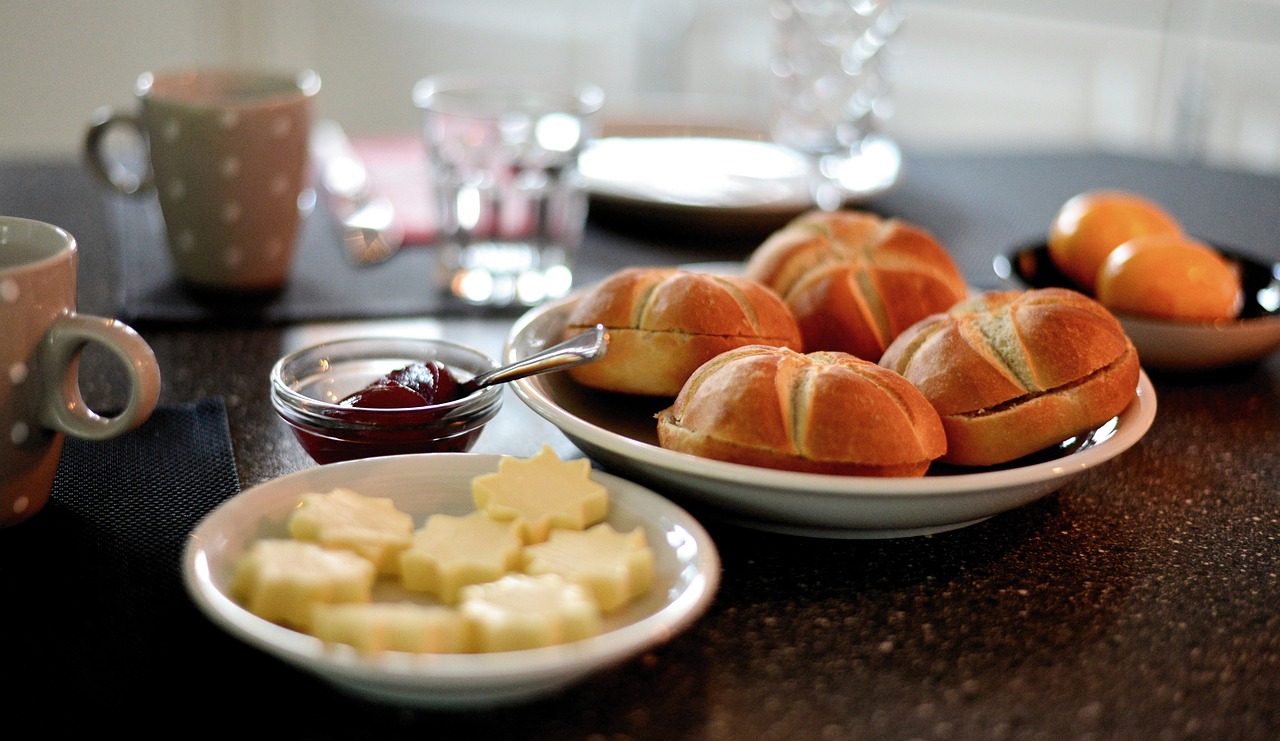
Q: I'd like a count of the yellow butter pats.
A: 7